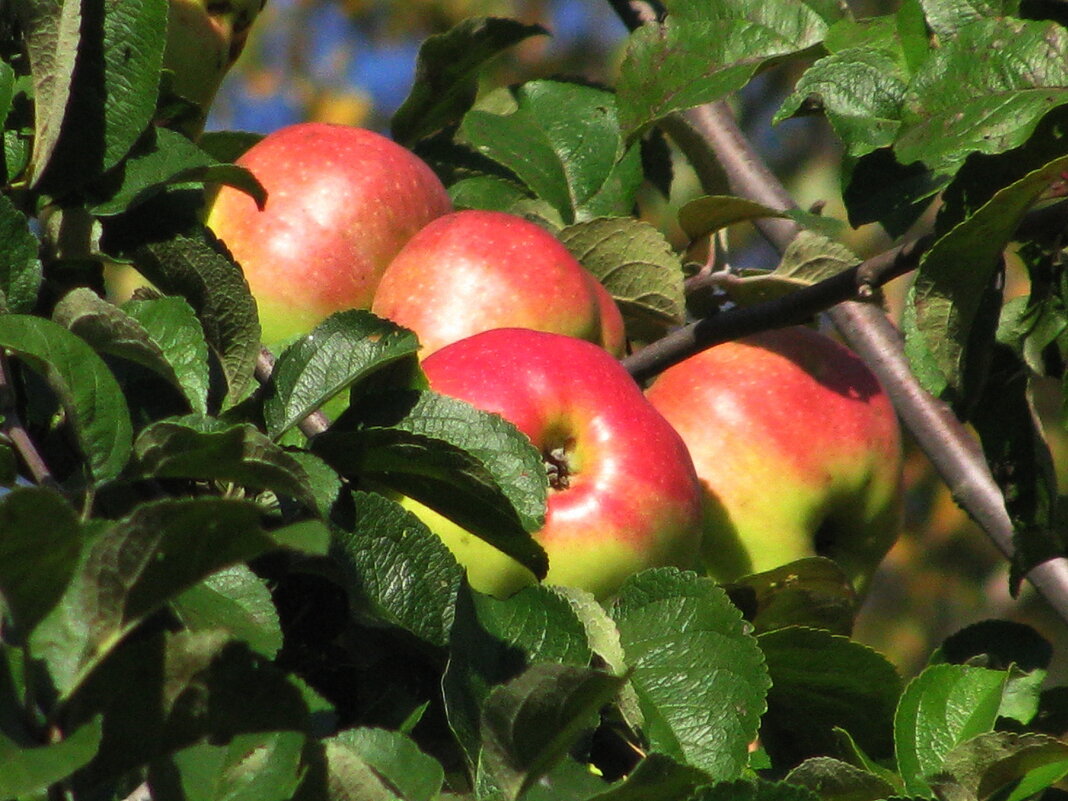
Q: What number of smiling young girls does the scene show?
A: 0